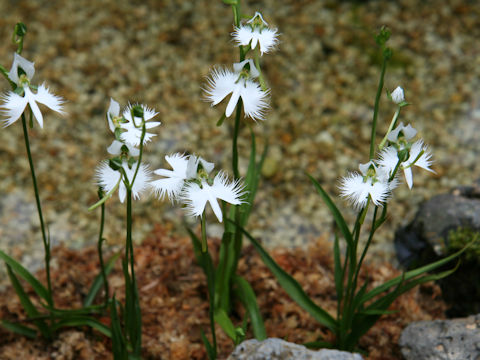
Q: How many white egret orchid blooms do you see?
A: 9